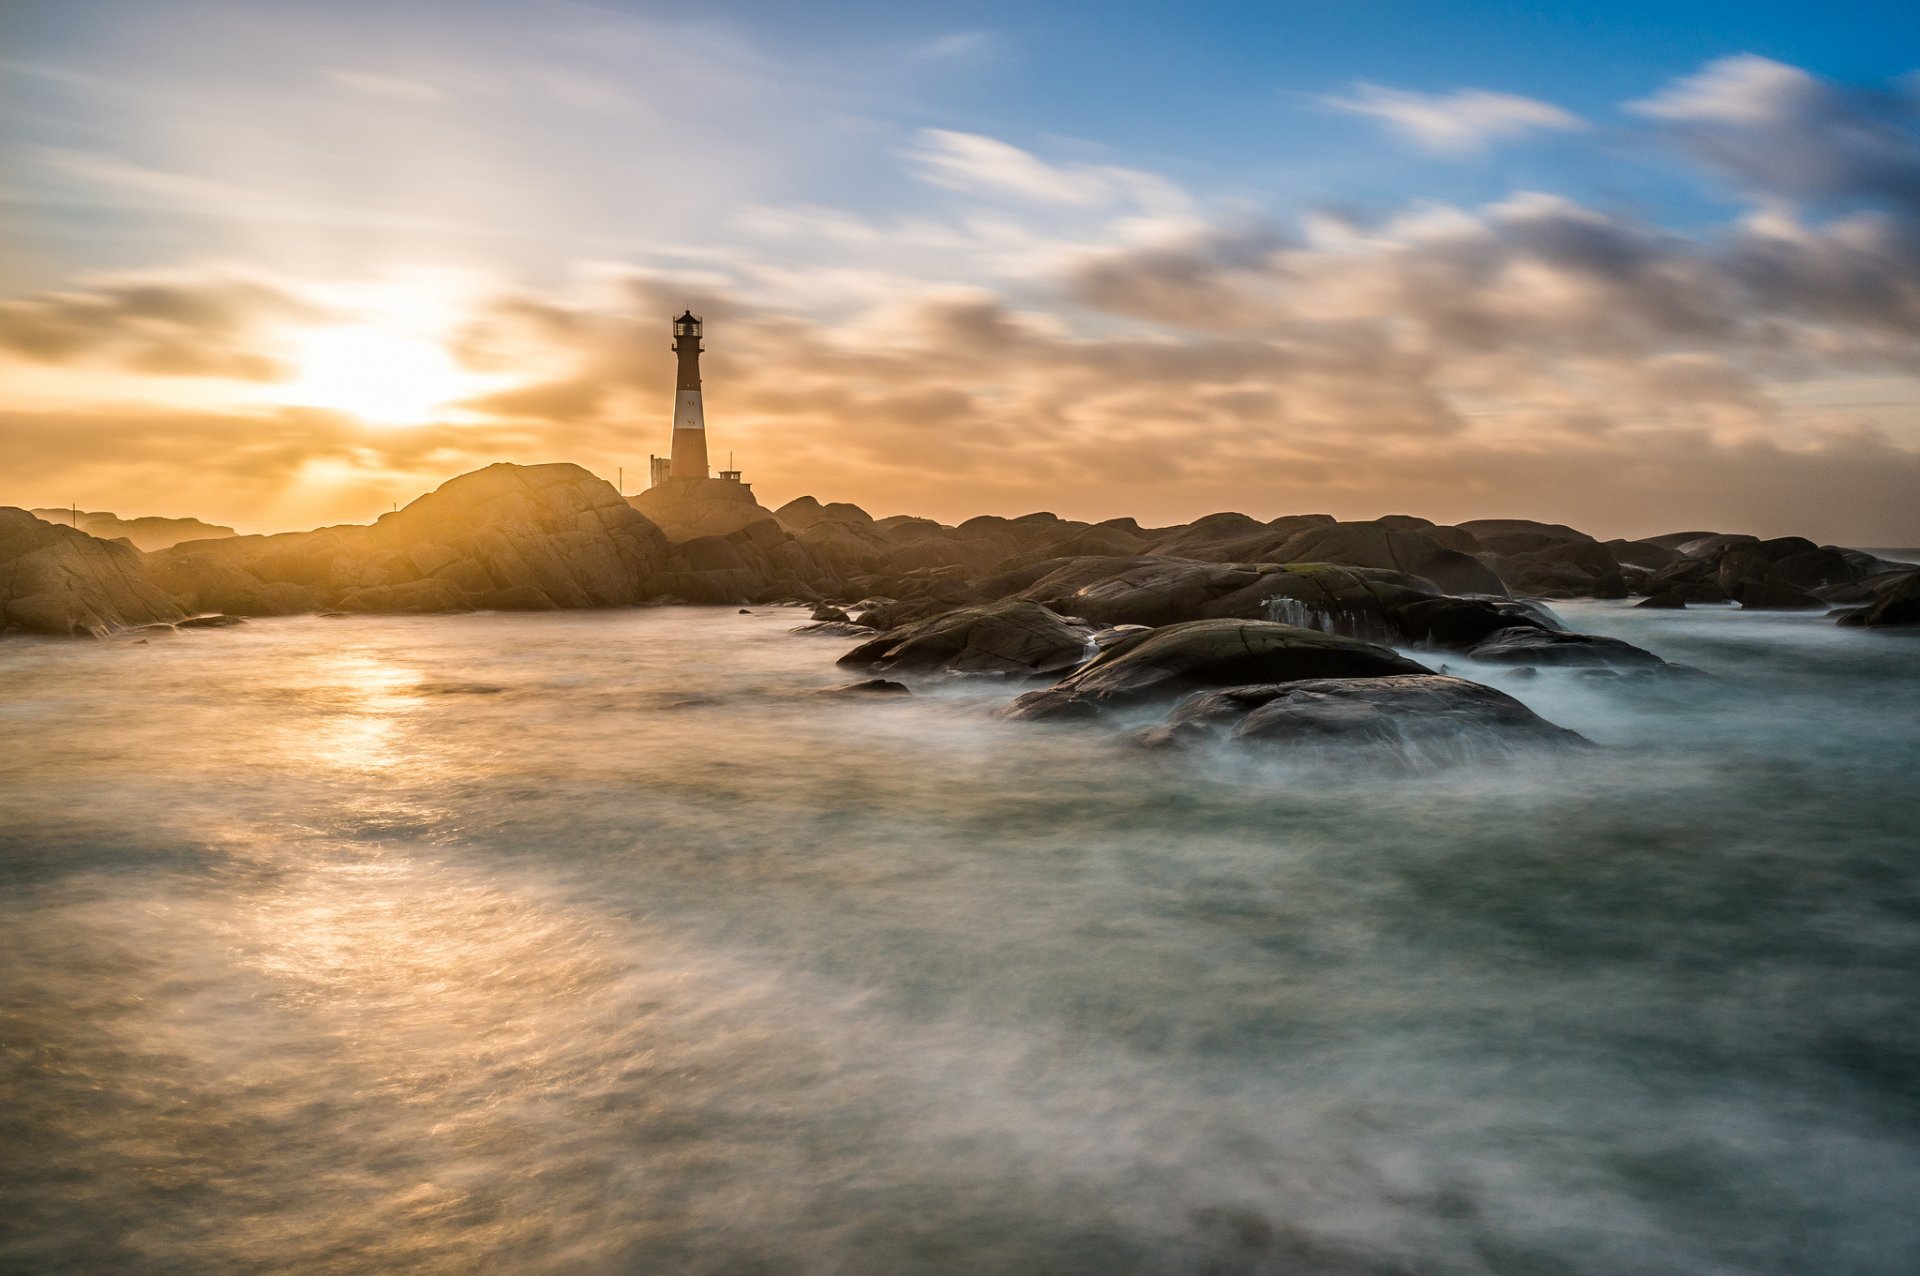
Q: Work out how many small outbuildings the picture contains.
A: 2